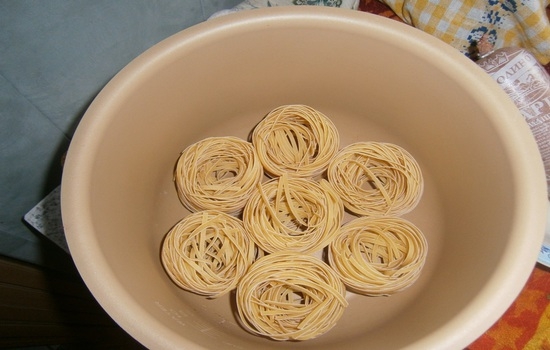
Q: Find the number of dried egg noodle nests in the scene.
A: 7